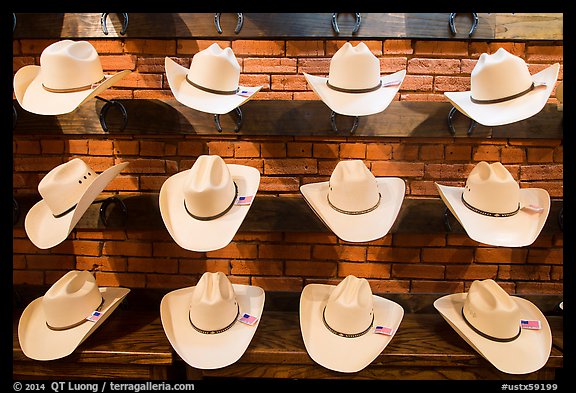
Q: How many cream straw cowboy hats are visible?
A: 12